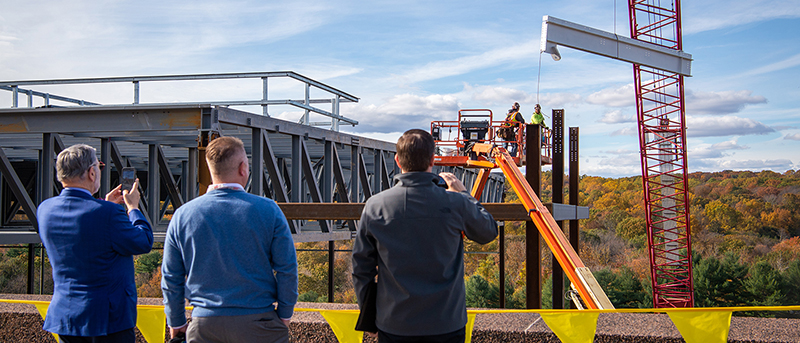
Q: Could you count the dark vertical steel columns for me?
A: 3